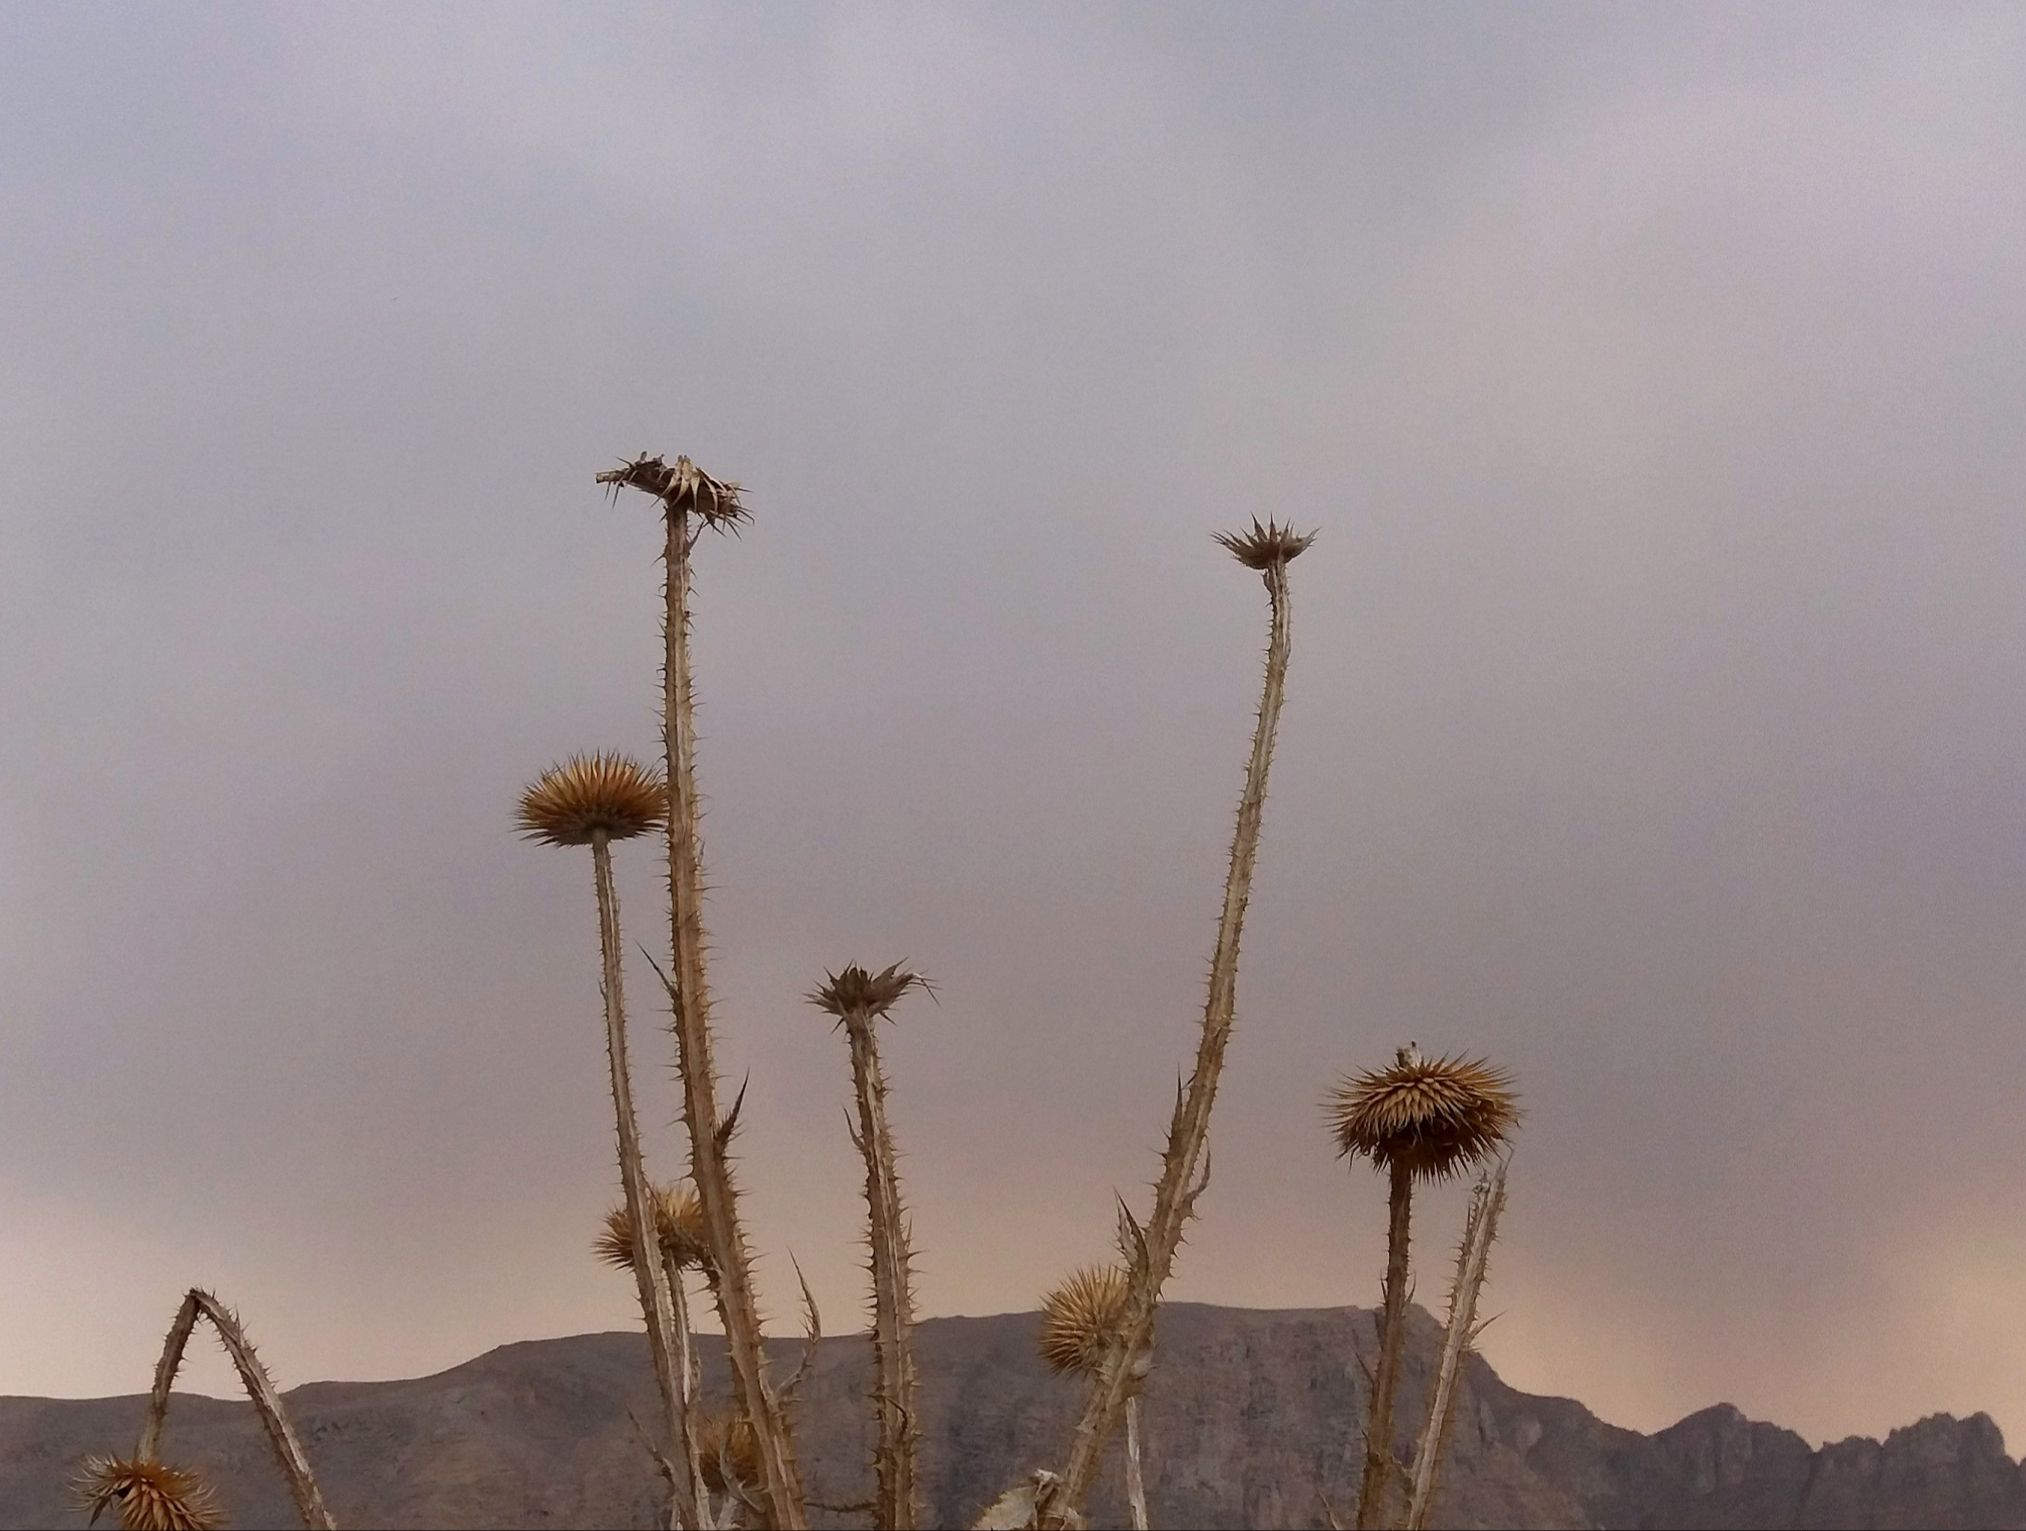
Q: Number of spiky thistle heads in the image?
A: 9